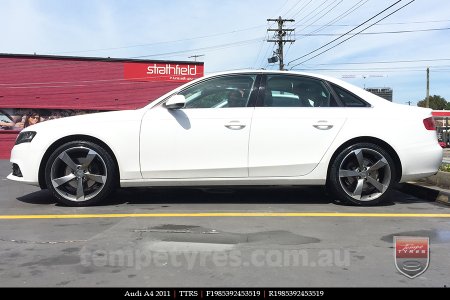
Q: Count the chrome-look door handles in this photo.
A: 2